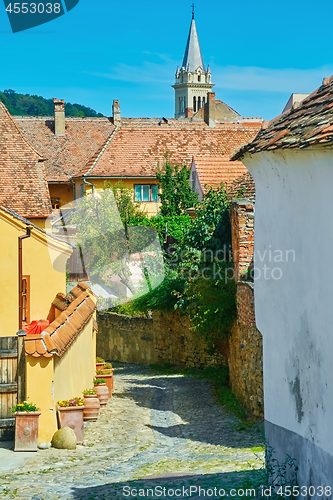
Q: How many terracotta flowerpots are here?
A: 7